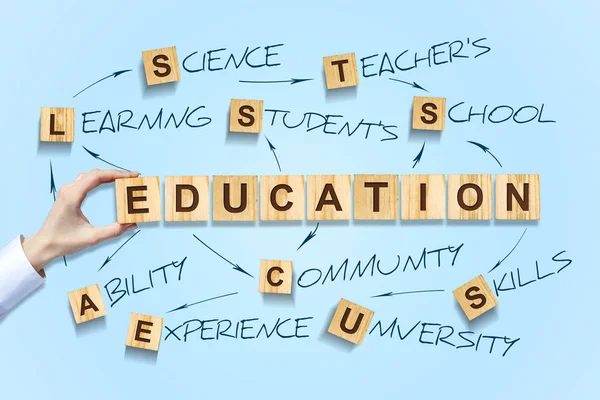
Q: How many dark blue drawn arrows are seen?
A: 14